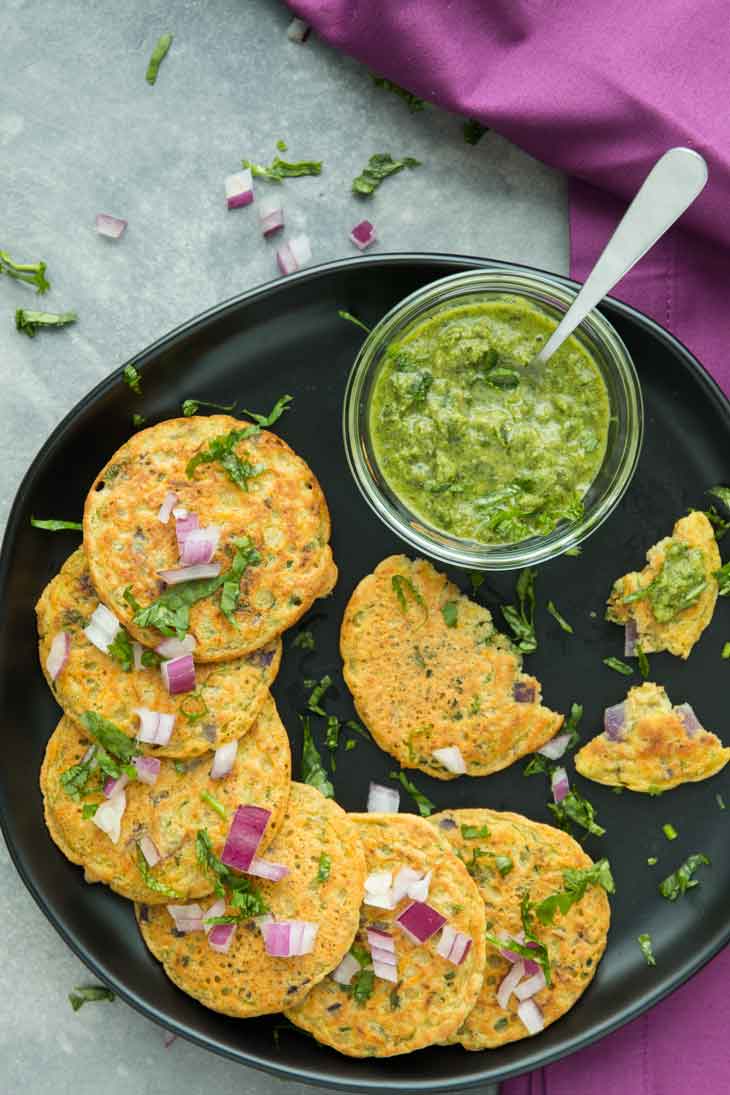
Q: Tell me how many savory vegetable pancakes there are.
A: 7